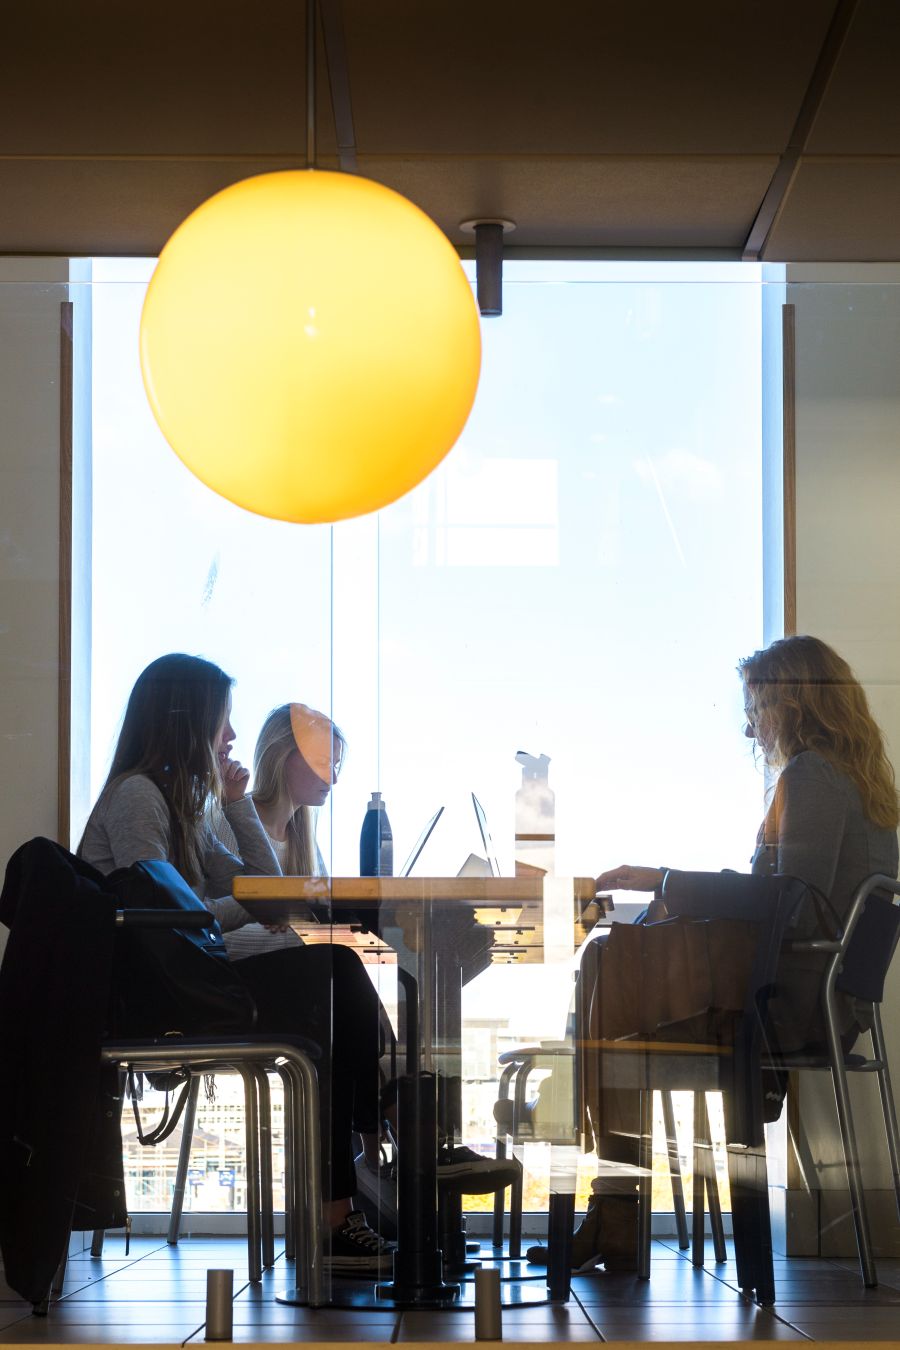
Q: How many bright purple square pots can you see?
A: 0